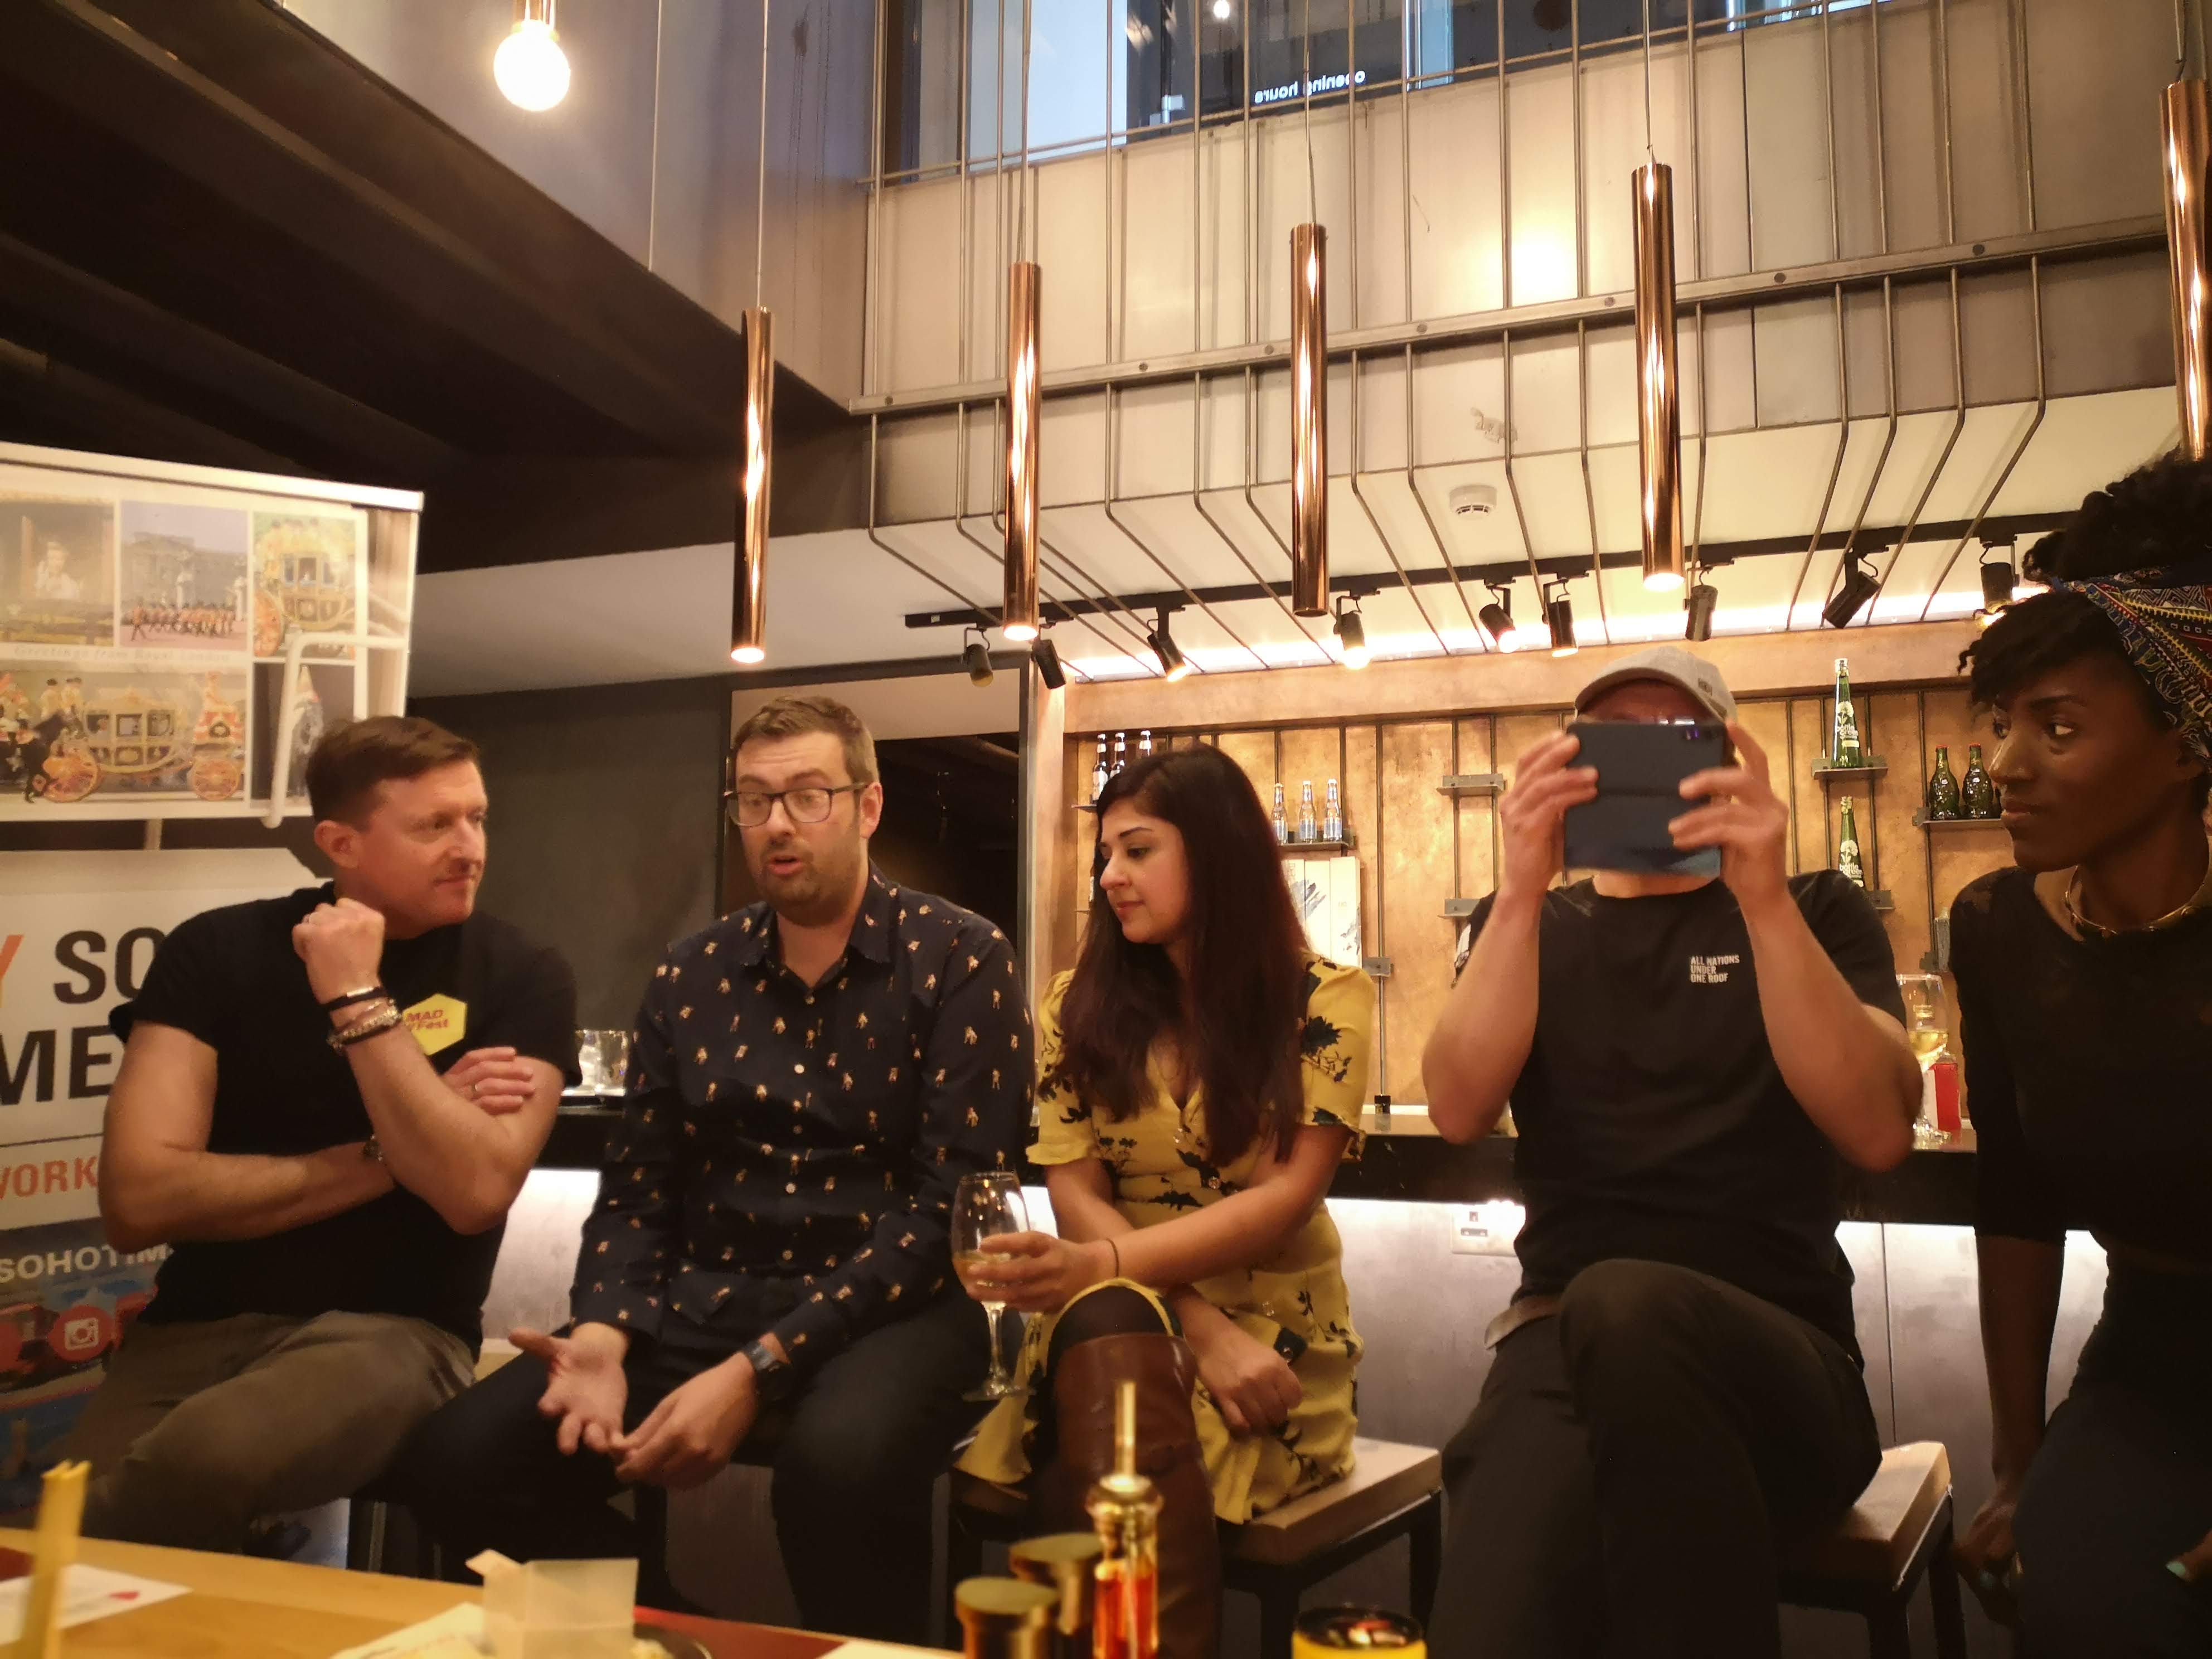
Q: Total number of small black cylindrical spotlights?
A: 9